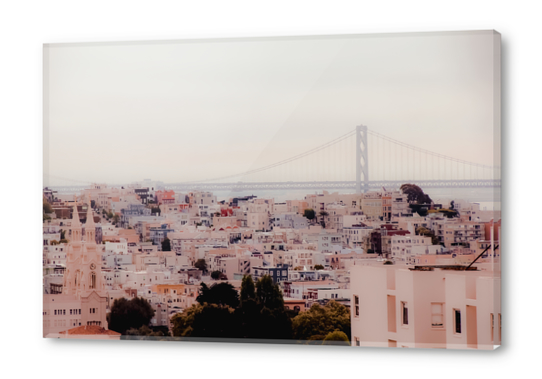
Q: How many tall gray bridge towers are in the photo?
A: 1